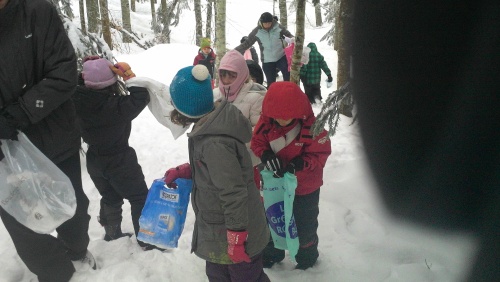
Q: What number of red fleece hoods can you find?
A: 1